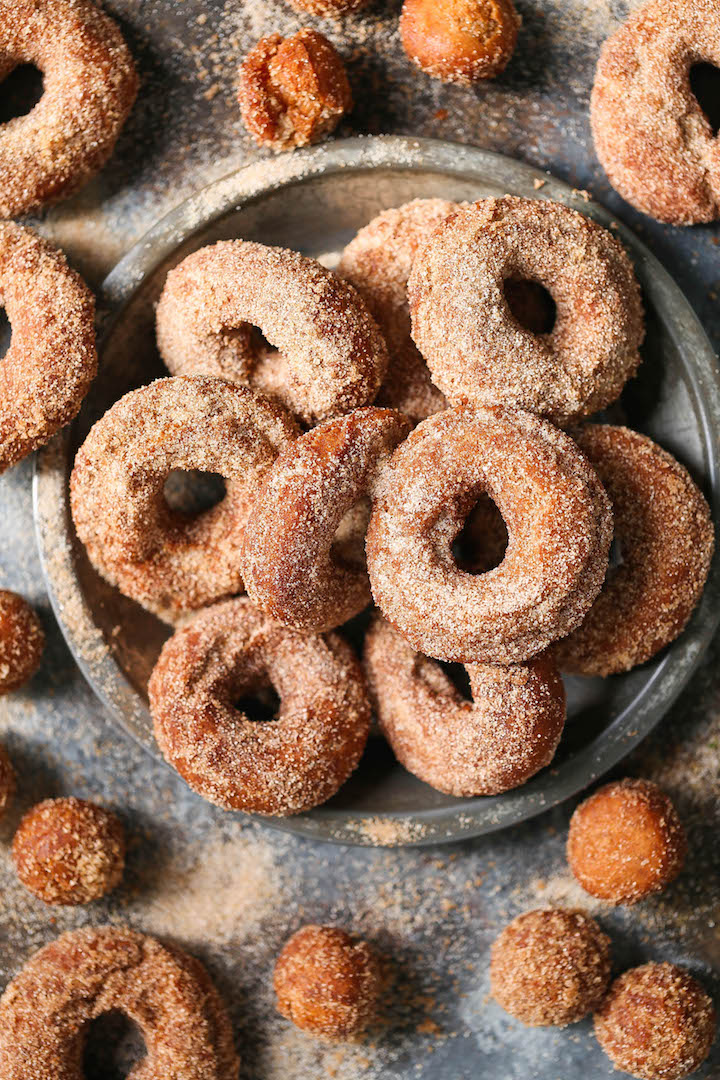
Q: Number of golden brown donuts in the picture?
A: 13